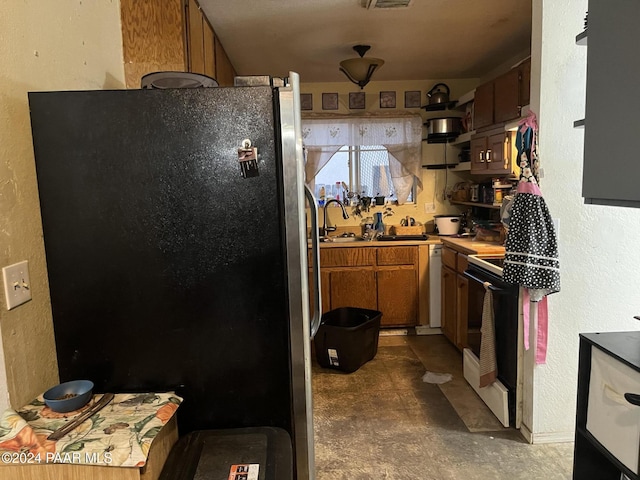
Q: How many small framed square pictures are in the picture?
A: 5